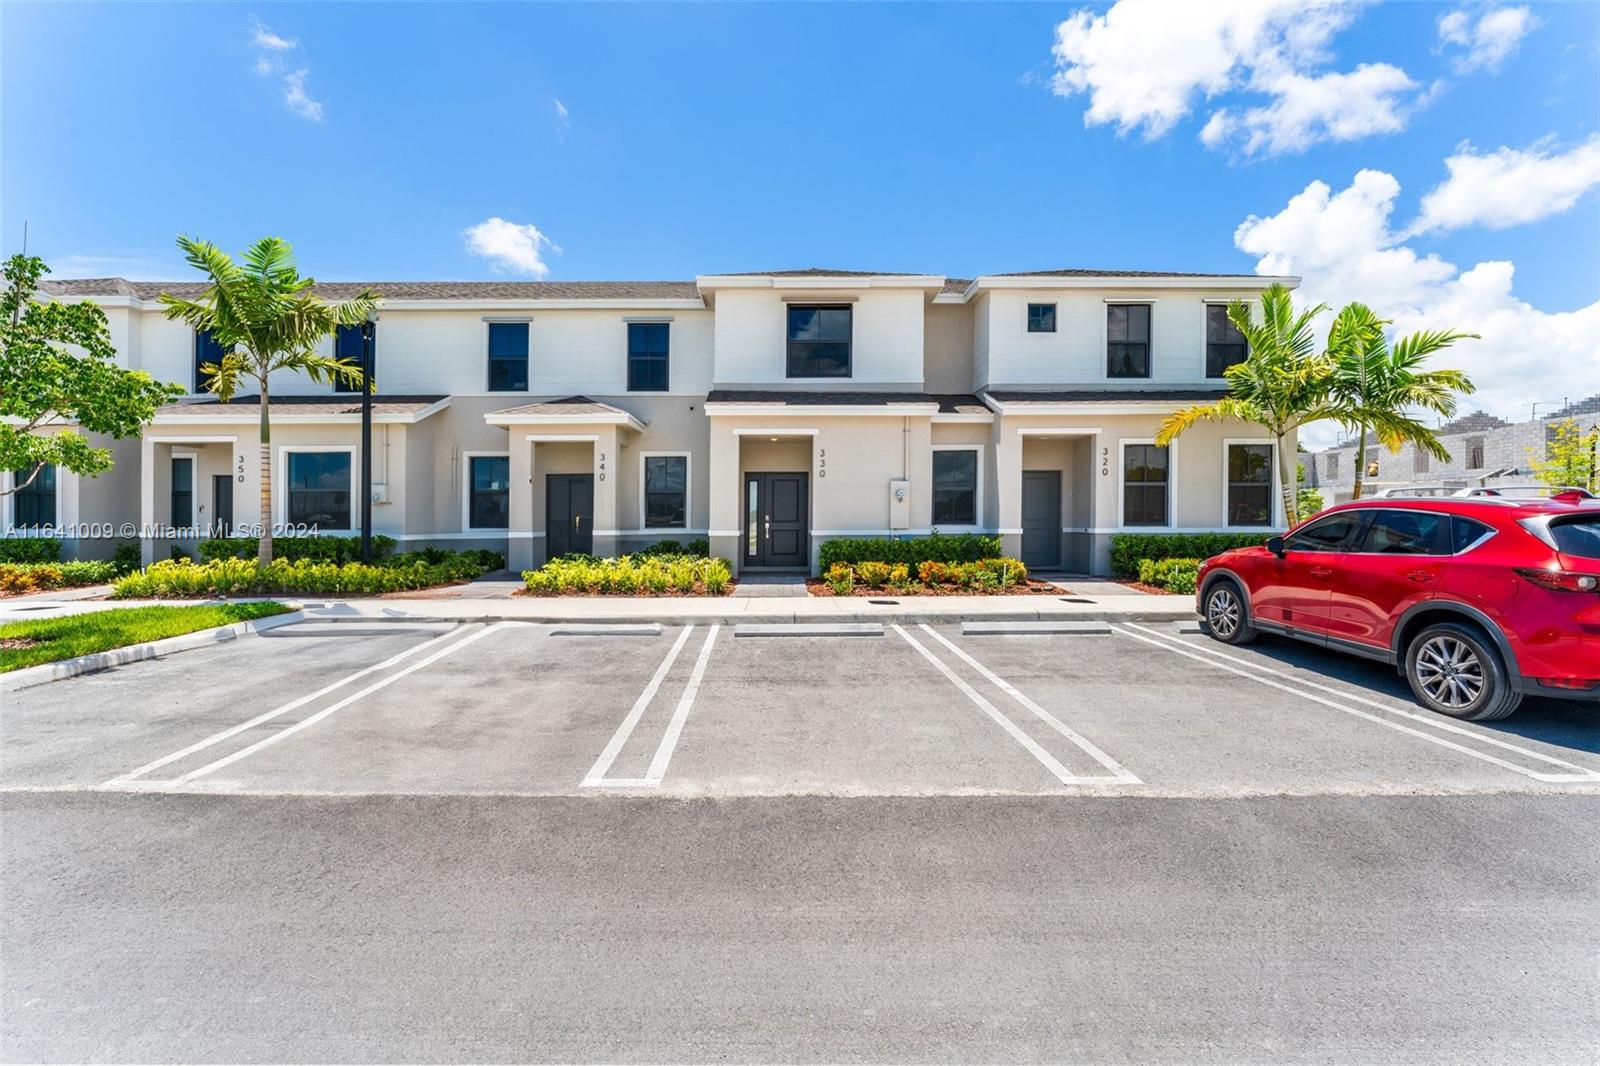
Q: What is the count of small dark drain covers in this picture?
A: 3